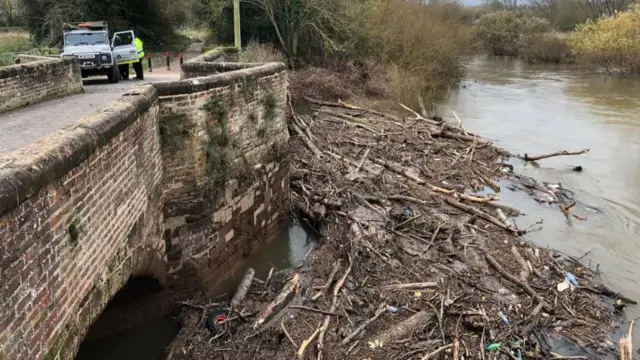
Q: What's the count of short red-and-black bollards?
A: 3